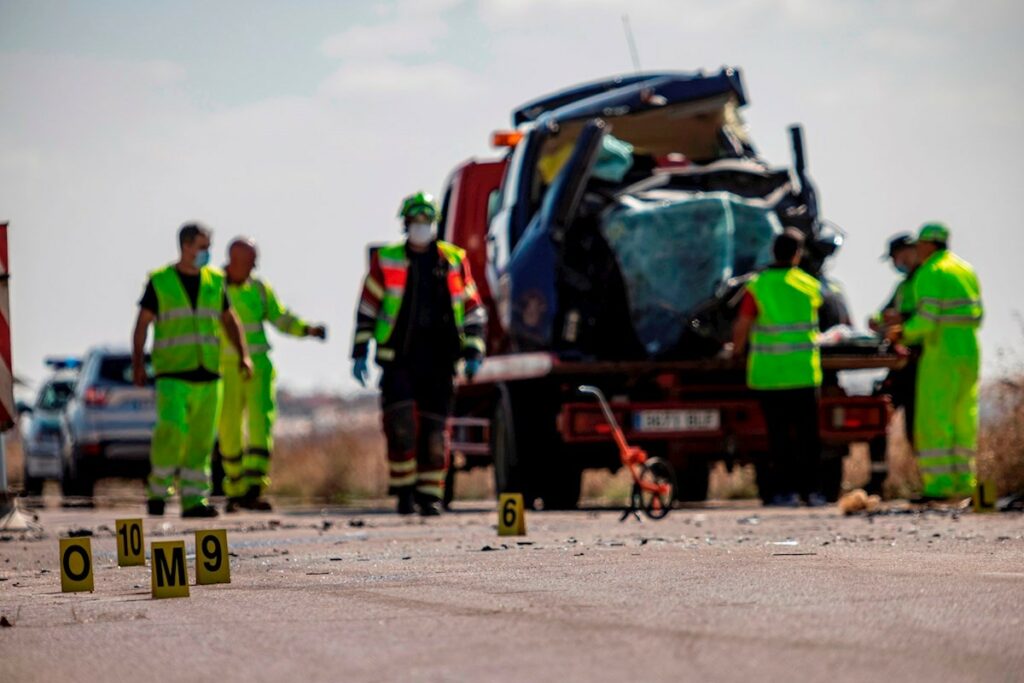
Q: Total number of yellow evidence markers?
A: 6